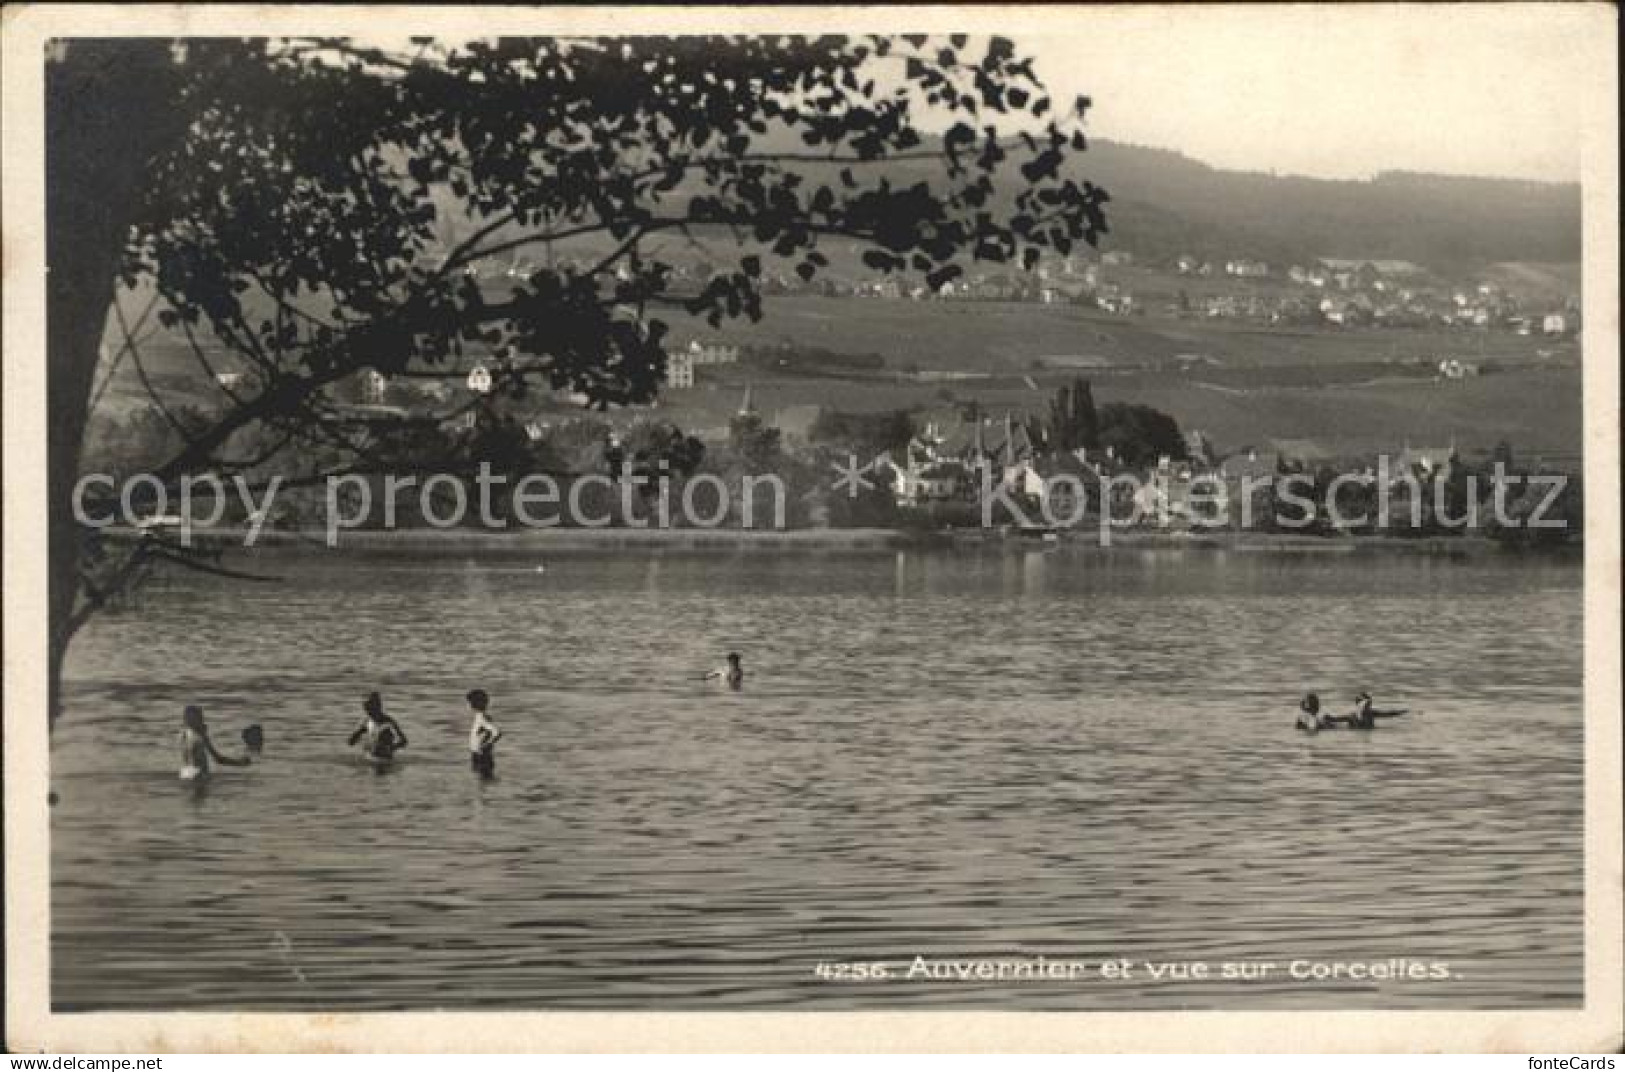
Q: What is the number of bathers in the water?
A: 7